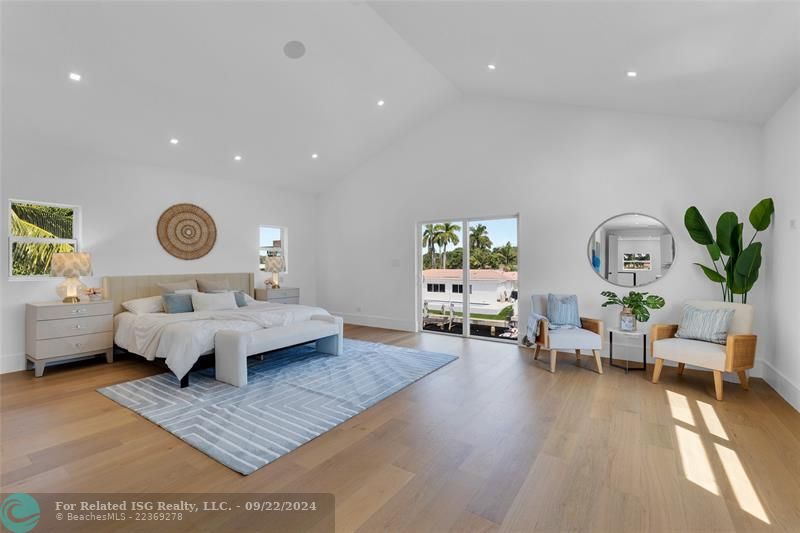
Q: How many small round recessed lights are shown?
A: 7